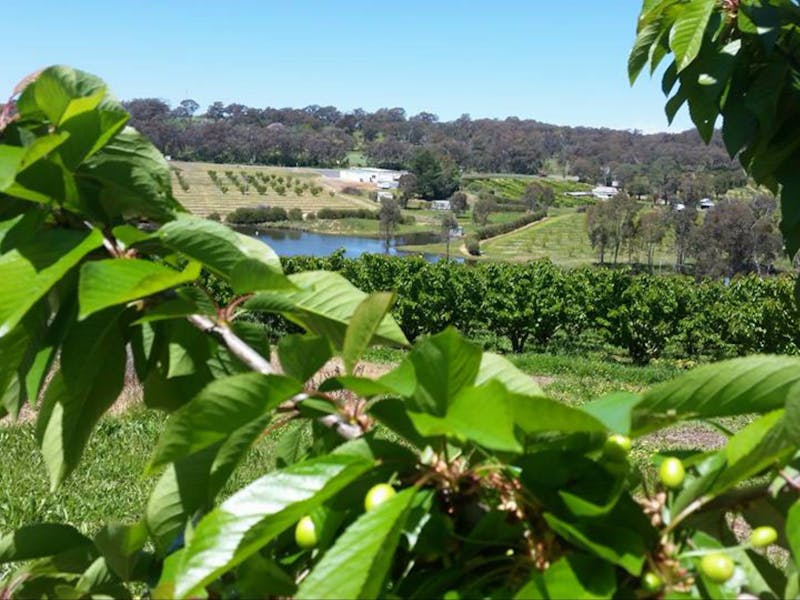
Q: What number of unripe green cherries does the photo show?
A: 7